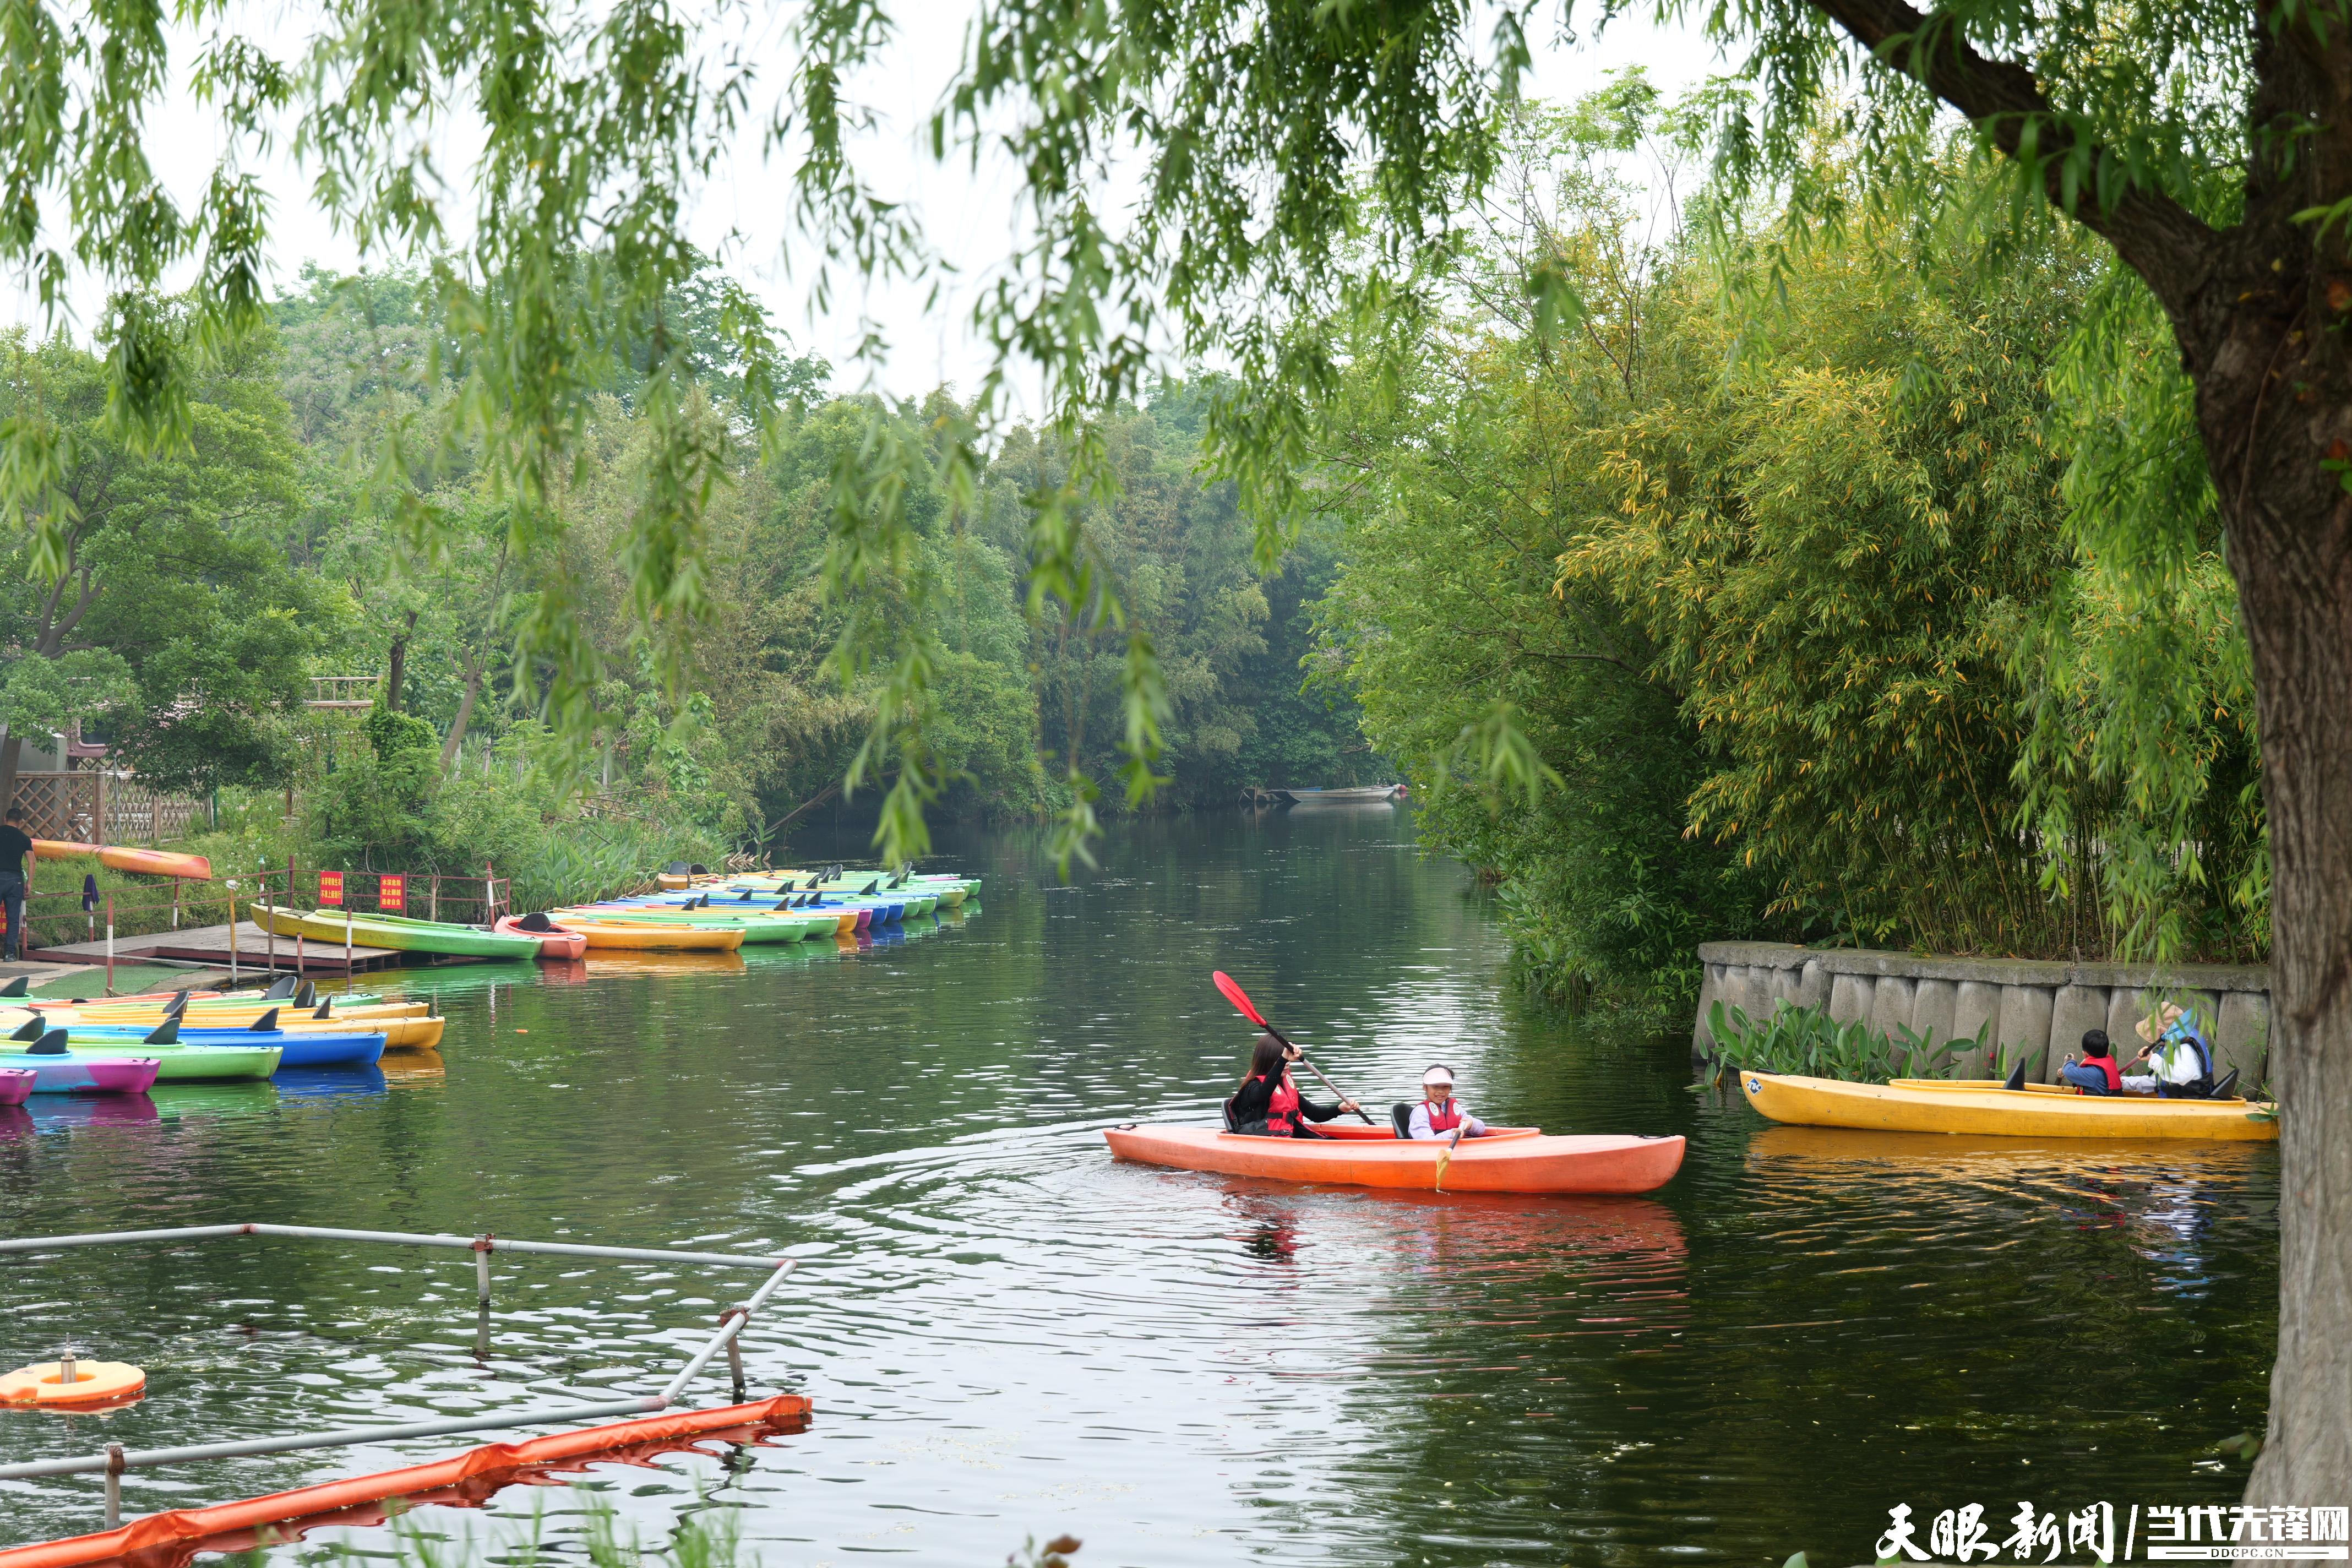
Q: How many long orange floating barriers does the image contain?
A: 1